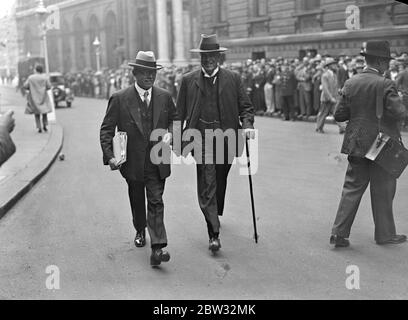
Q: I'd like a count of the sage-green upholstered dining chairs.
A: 0